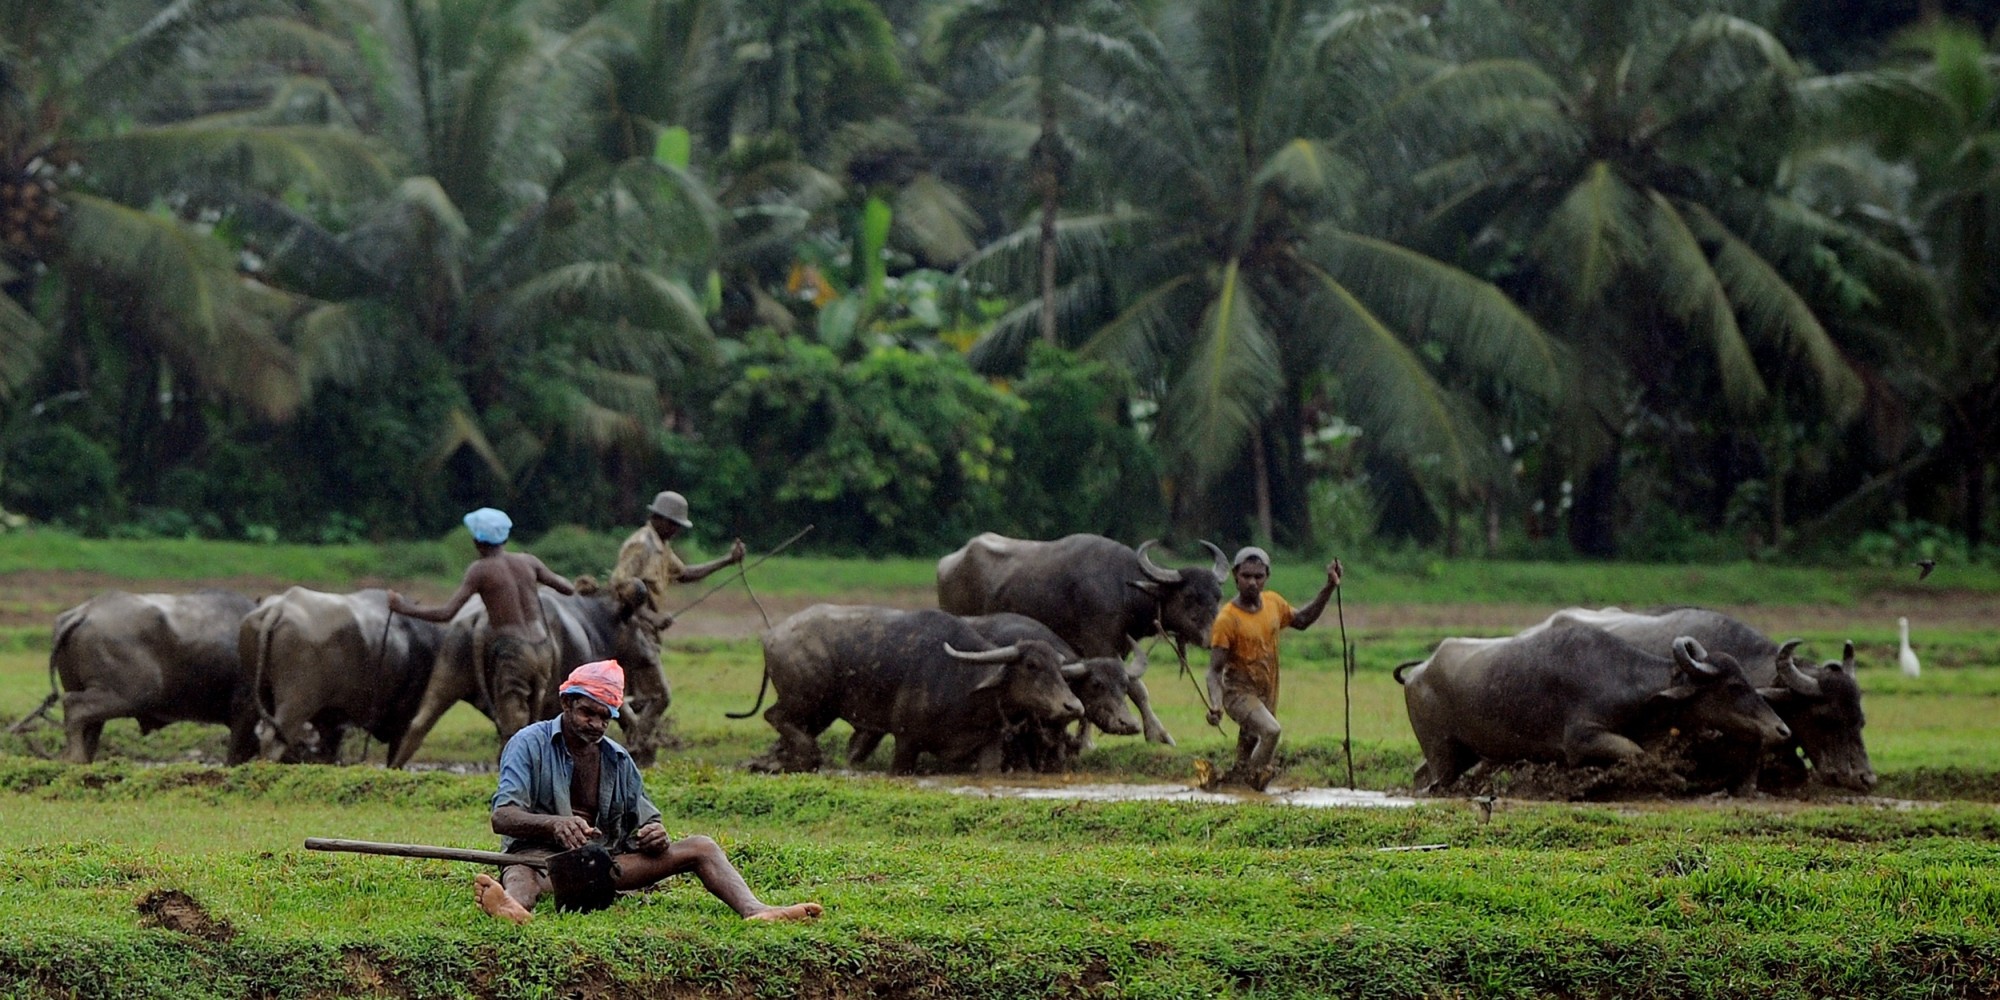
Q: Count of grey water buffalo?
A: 8